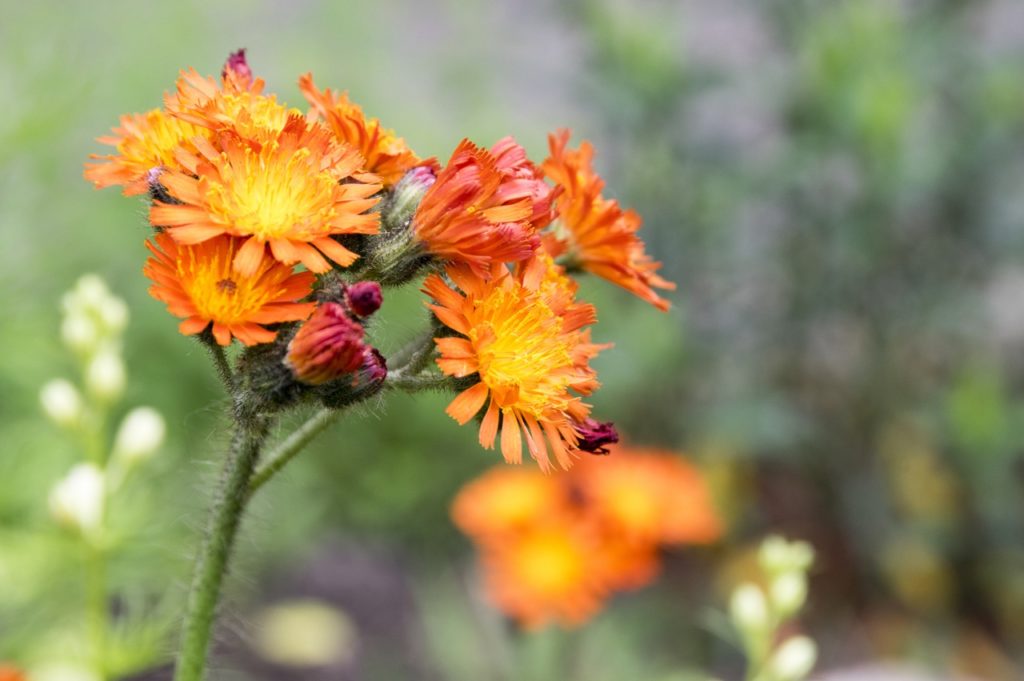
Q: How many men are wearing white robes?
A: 0